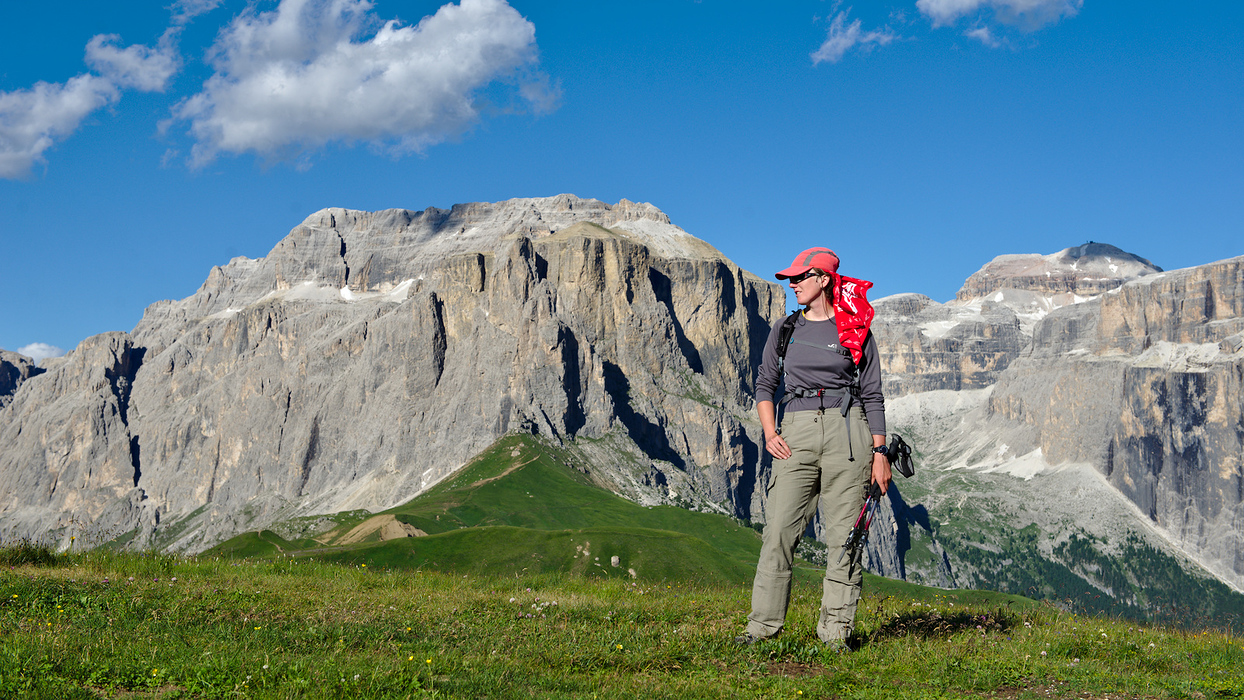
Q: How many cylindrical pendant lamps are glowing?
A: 0